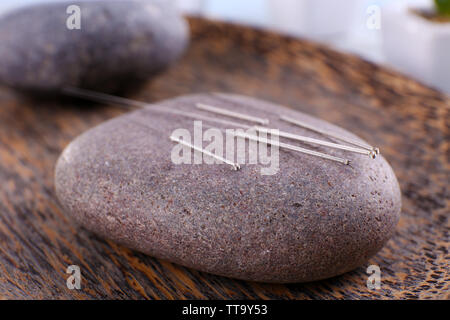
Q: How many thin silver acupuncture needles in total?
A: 5